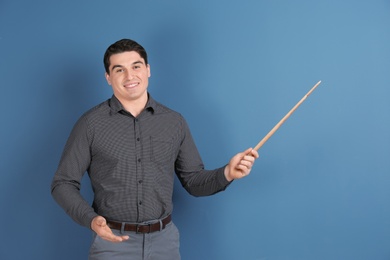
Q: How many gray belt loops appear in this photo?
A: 2